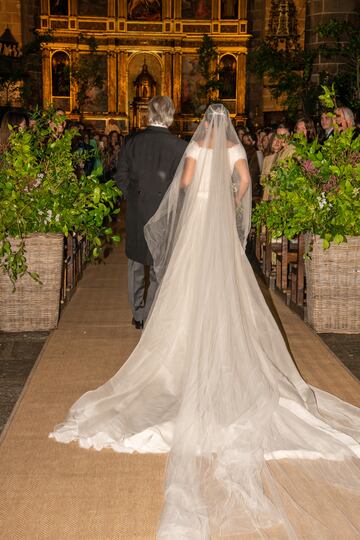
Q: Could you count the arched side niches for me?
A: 2